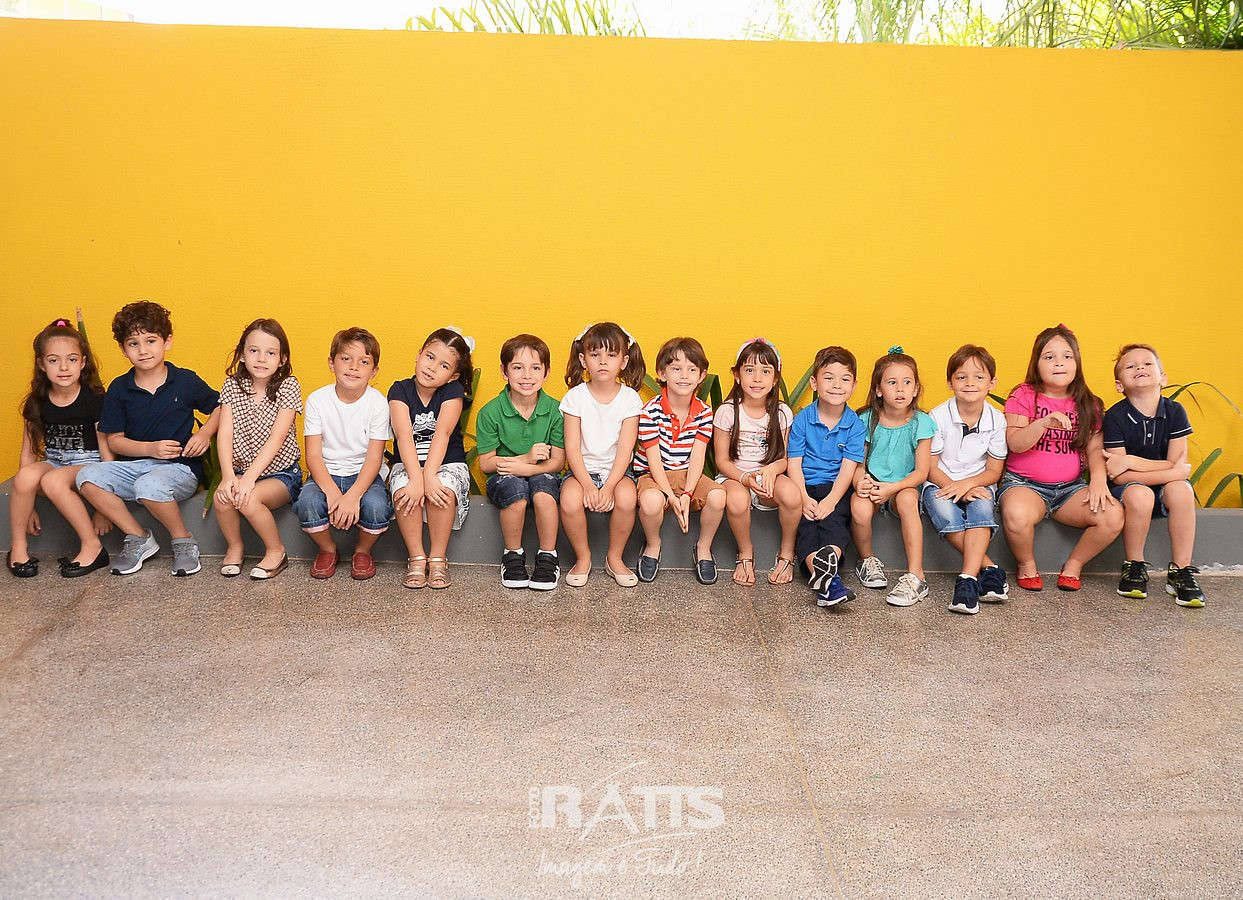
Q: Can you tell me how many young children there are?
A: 14